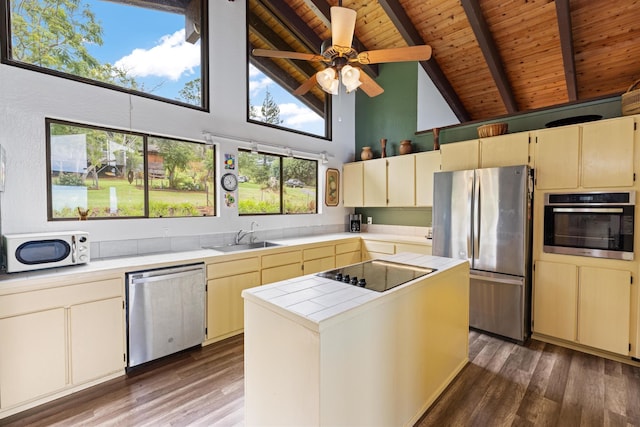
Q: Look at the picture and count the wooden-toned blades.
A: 5